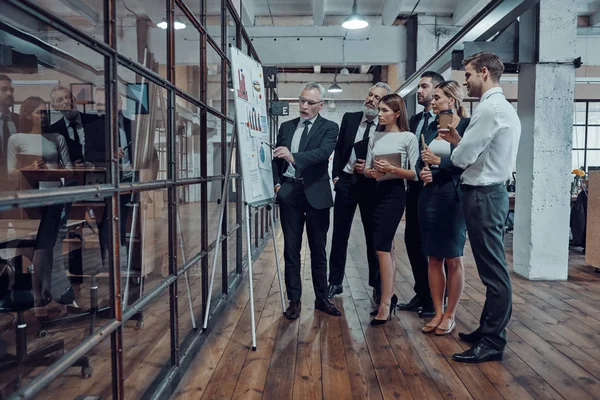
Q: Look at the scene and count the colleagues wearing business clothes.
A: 6